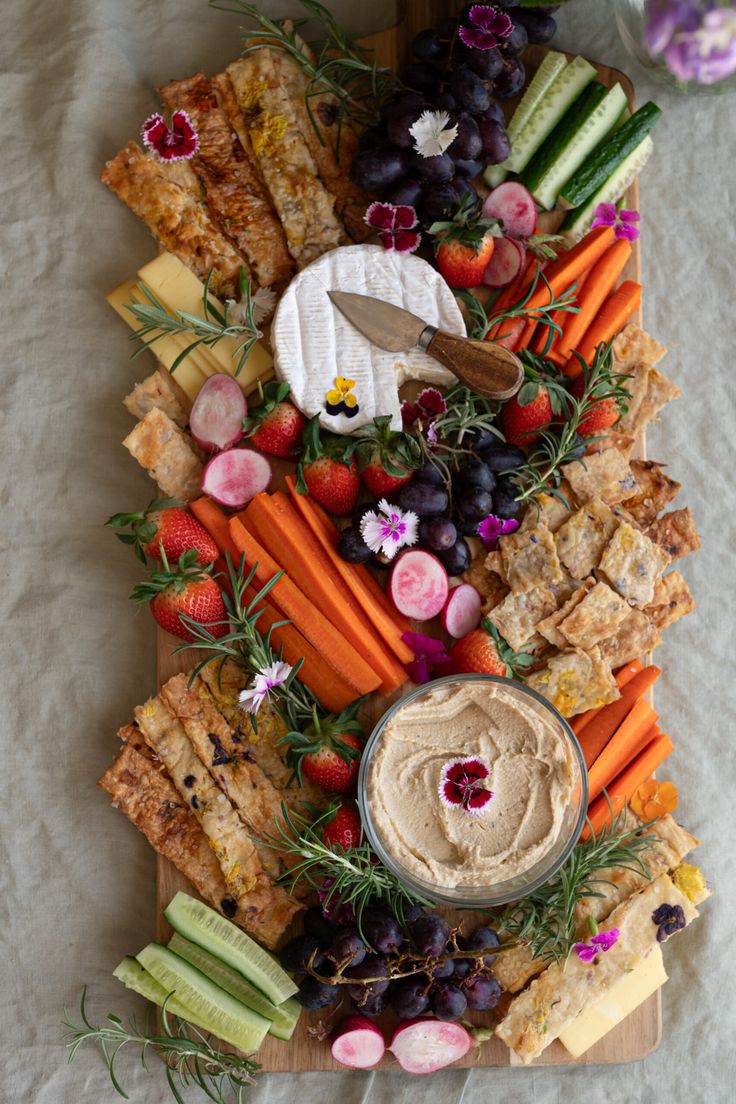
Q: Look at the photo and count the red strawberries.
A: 11